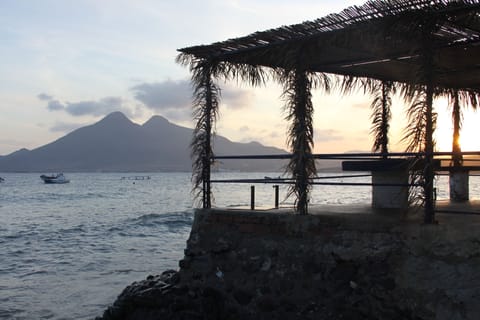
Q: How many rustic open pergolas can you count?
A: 1